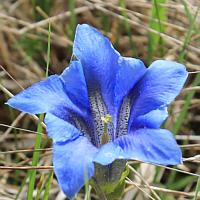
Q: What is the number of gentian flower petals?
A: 5